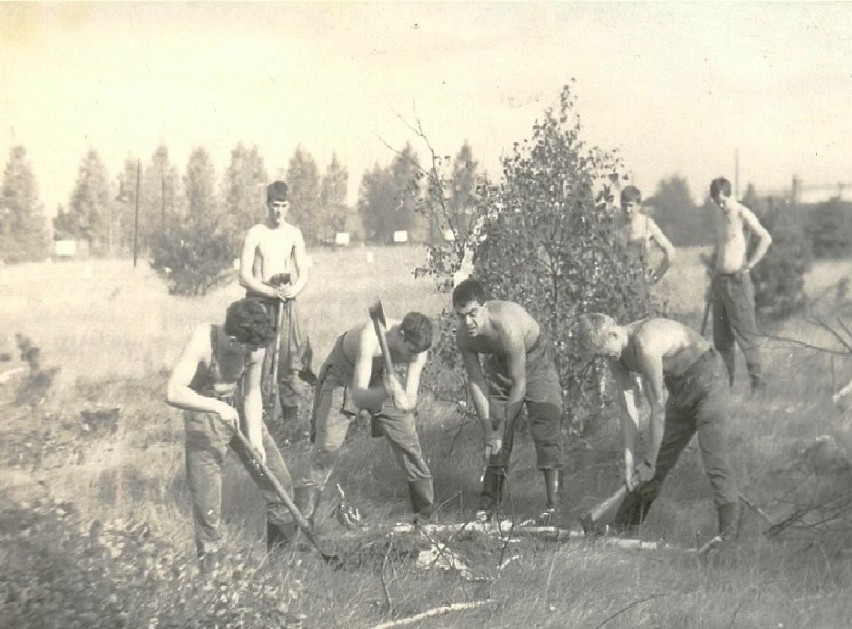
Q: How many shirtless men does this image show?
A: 7